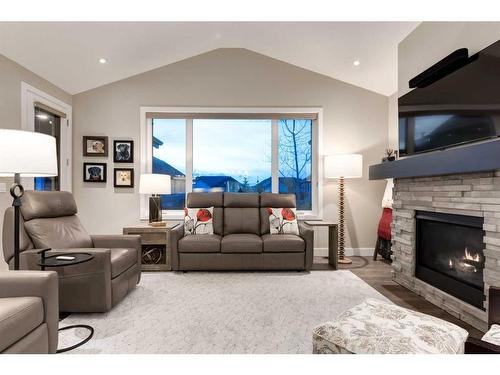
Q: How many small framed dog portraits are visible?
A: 4